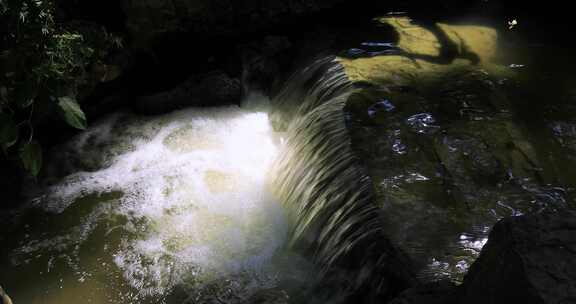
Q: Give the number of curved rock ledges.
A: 1